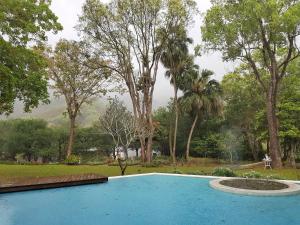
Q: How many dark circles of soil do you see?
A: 1